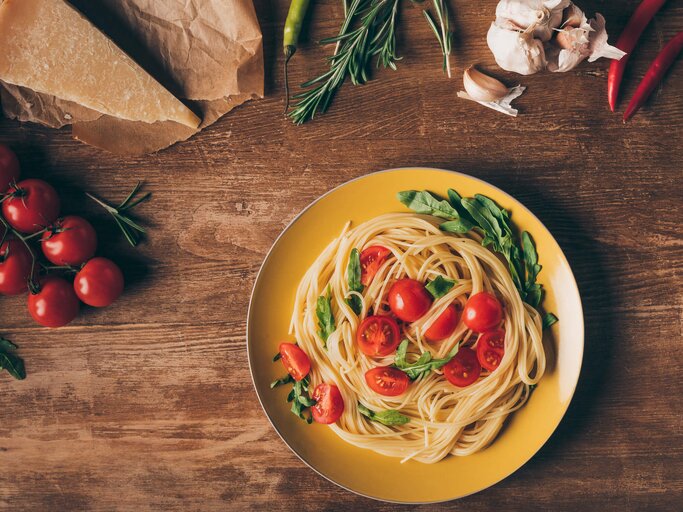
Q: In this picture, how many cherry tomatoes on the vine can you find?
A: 6